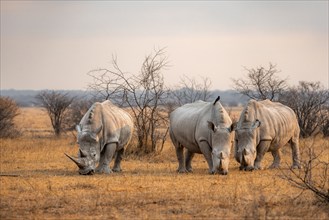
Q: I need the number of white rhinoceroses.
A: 3